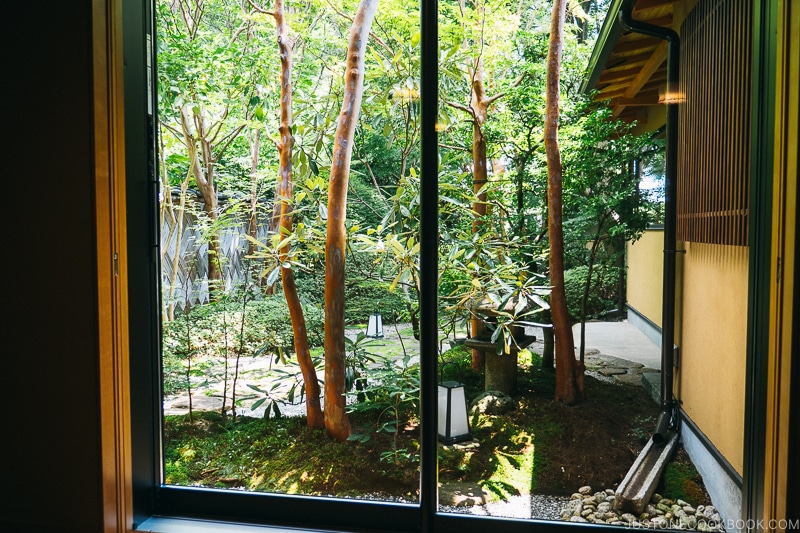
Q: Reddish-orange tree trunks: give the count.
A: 4